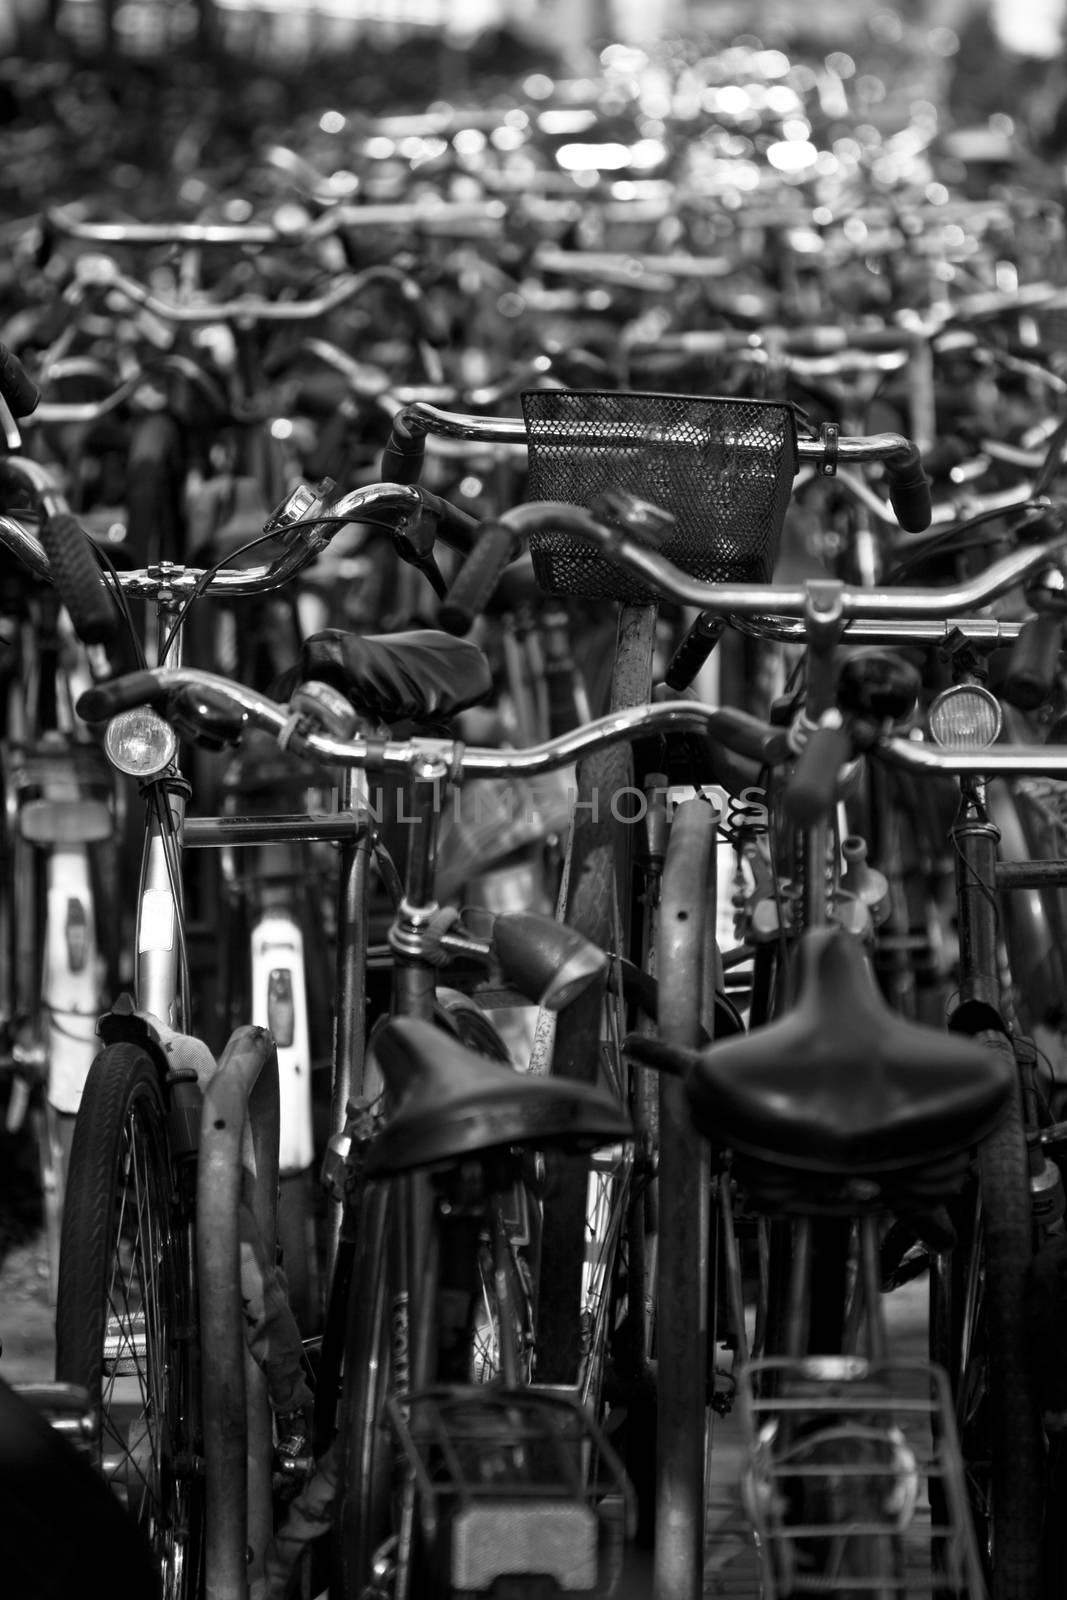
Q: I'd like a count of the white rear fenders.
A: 2